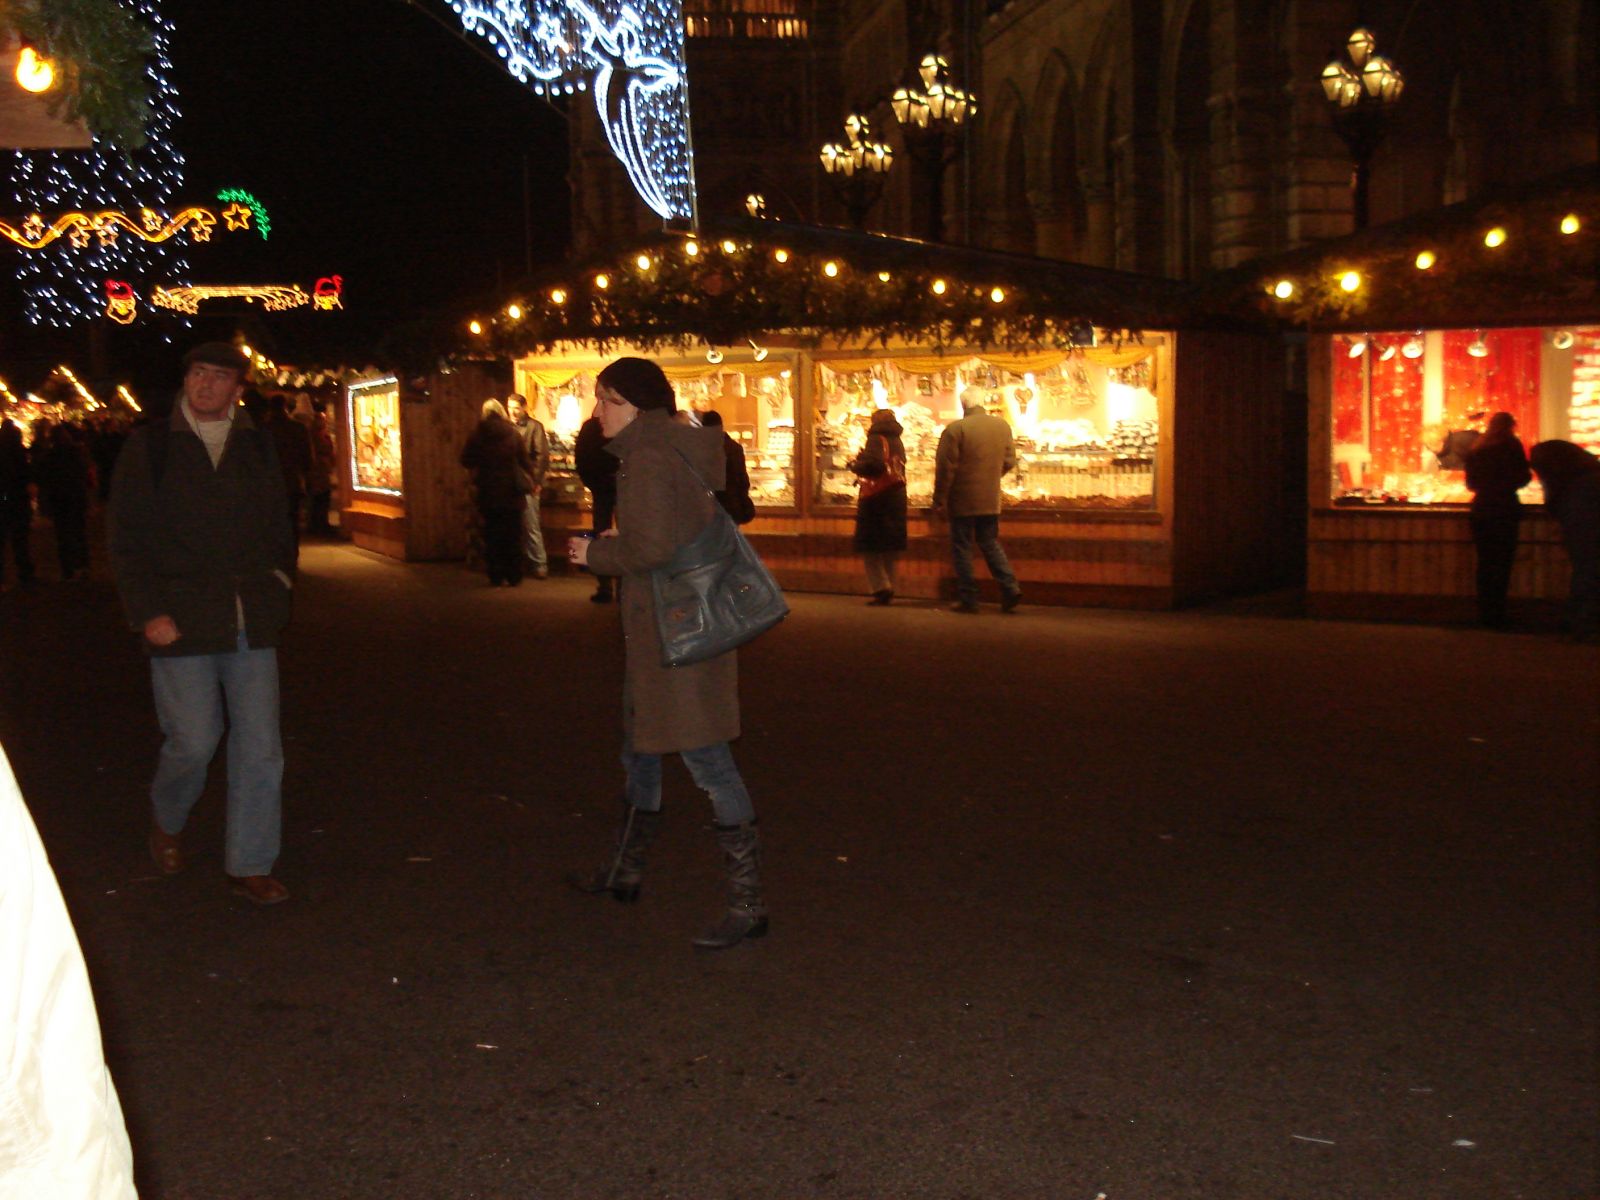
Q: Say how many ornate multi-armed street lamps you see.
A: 3